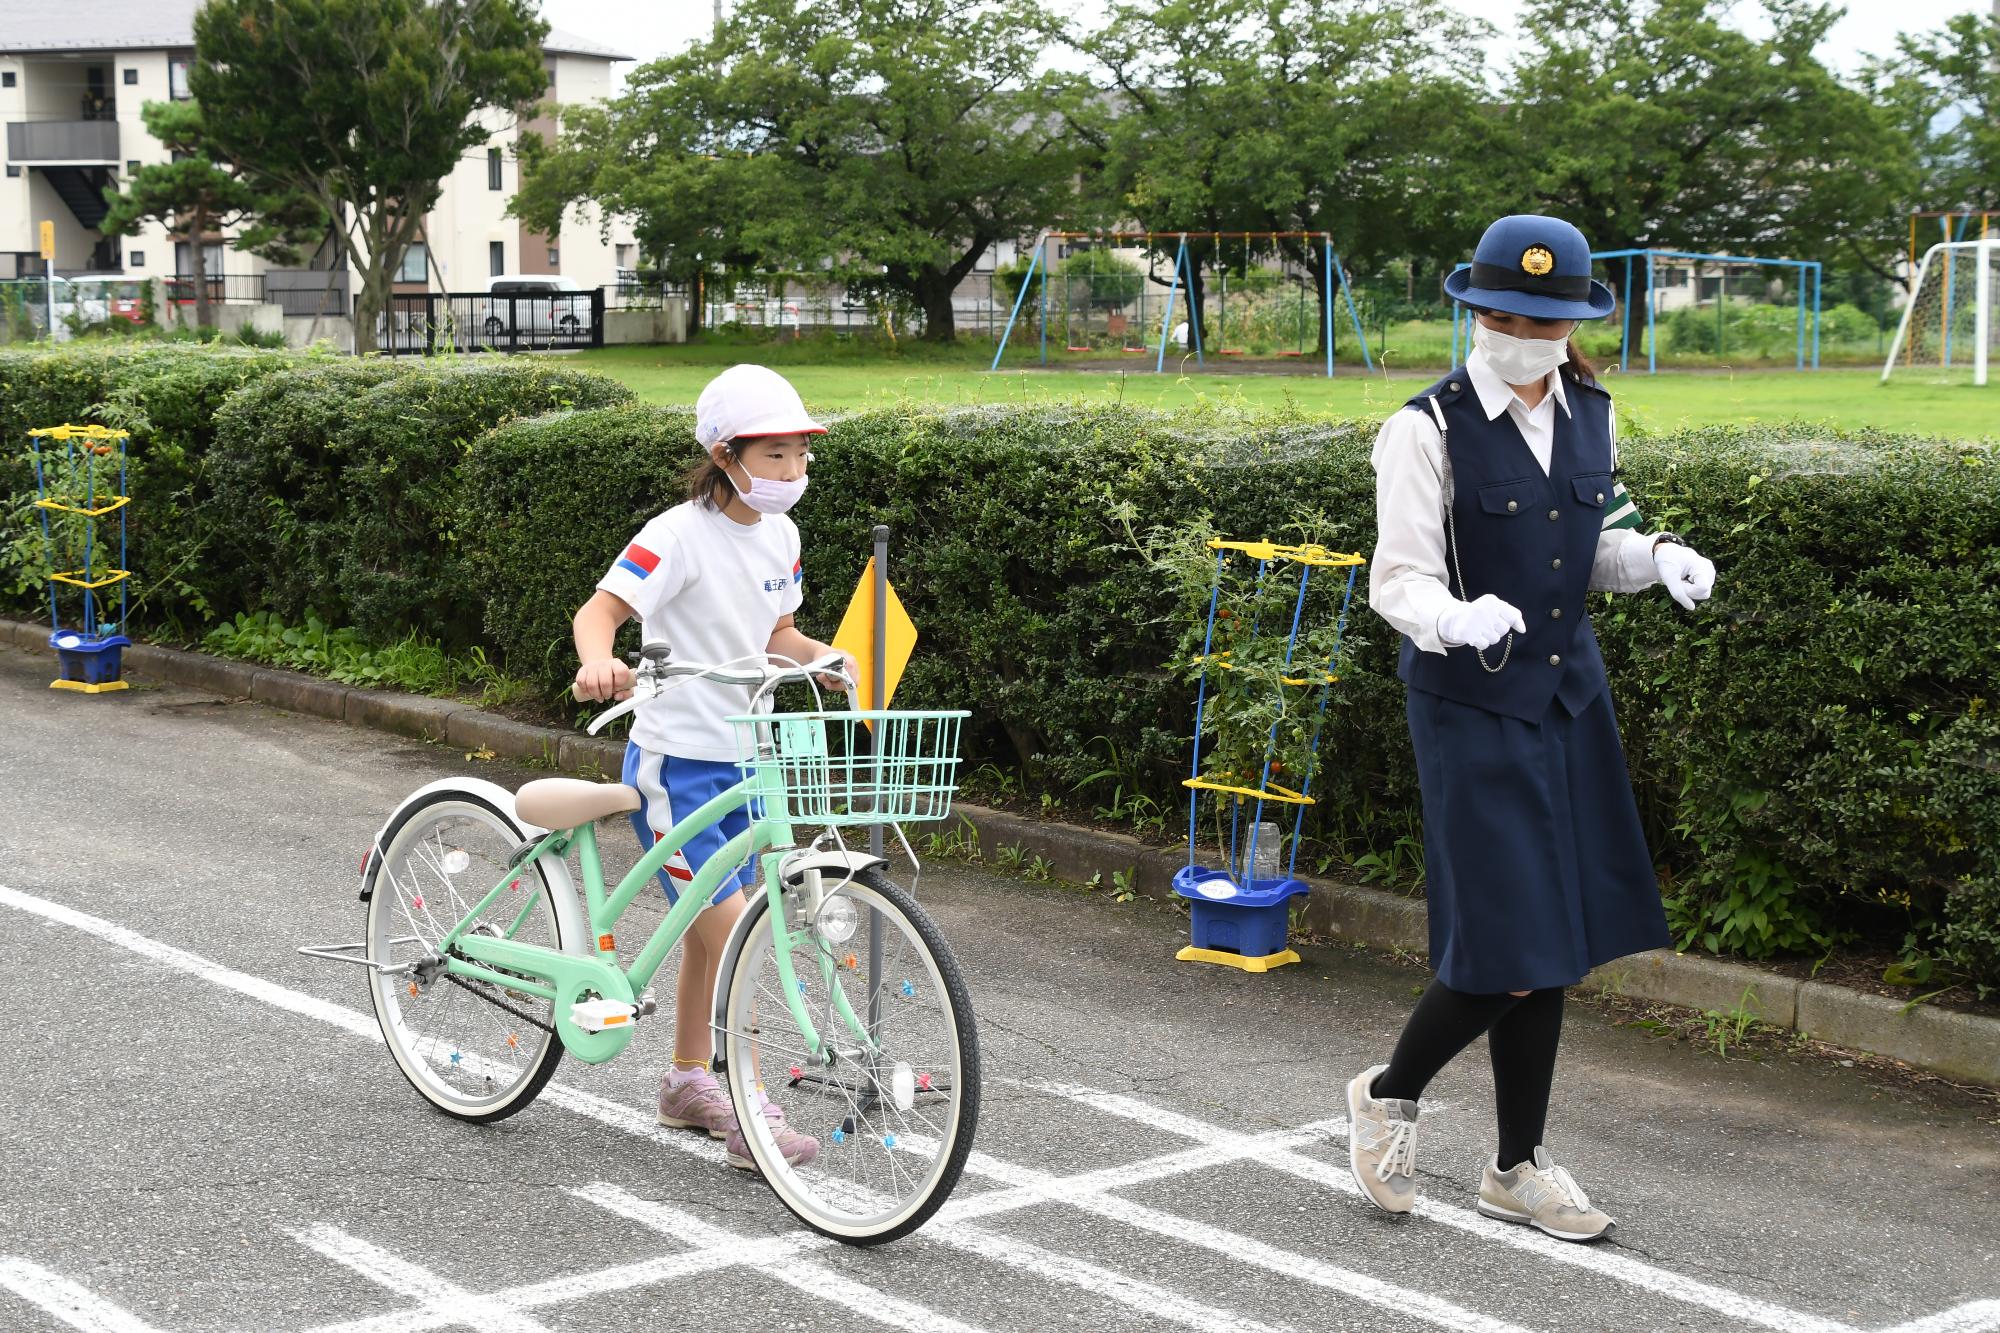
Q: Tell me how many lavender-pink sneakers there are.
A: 2